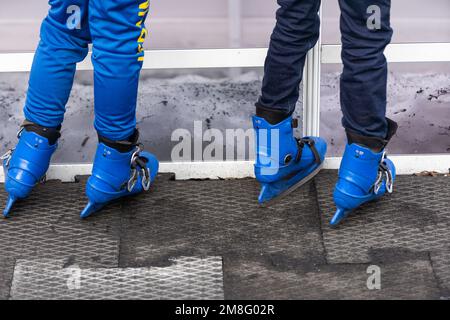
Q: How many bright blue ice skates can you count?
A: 4